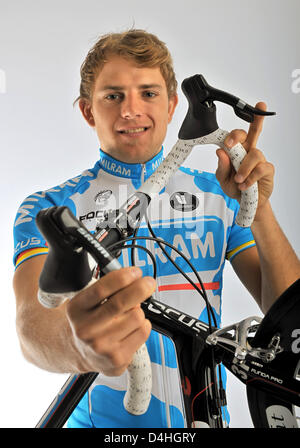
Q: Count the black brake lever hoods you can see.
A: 2